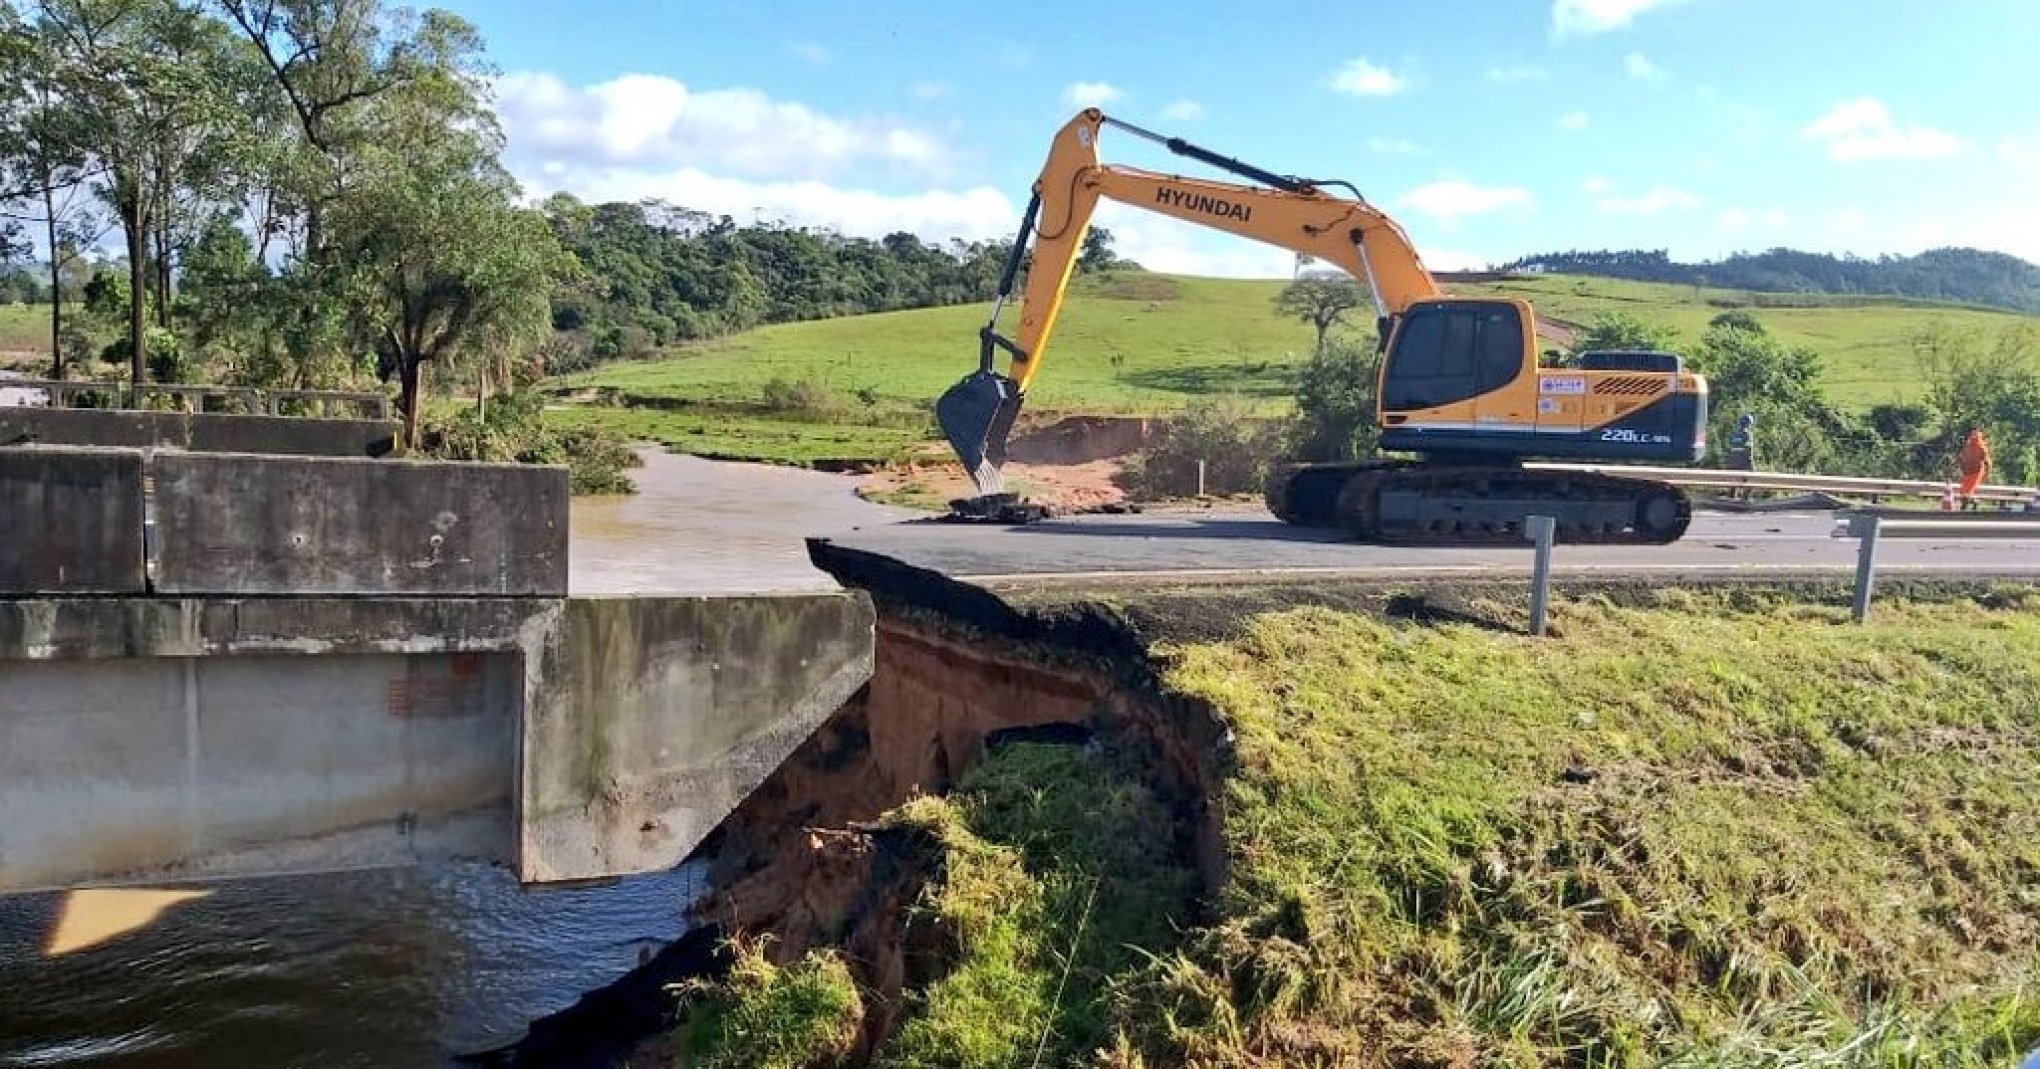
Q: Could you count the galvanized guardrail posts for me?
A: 2